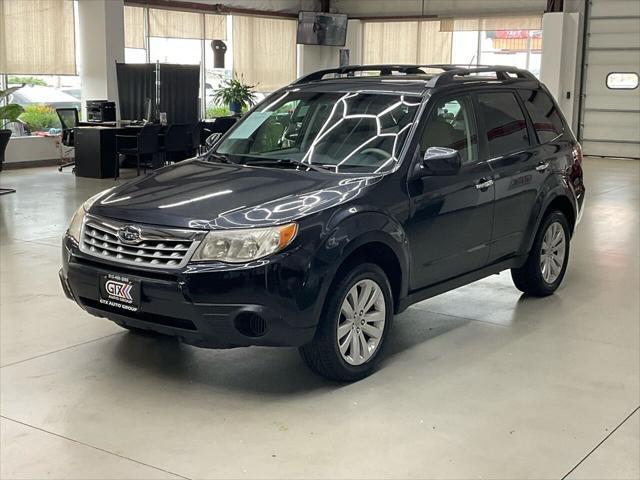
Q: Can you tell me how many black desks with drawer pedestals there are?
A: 1